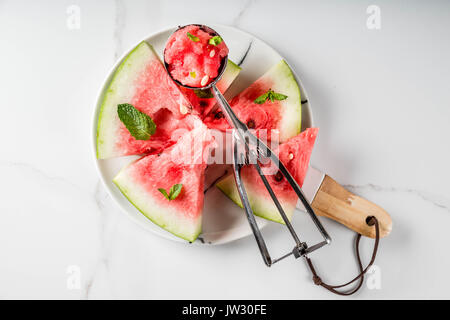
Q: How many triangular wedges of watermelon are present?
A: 5